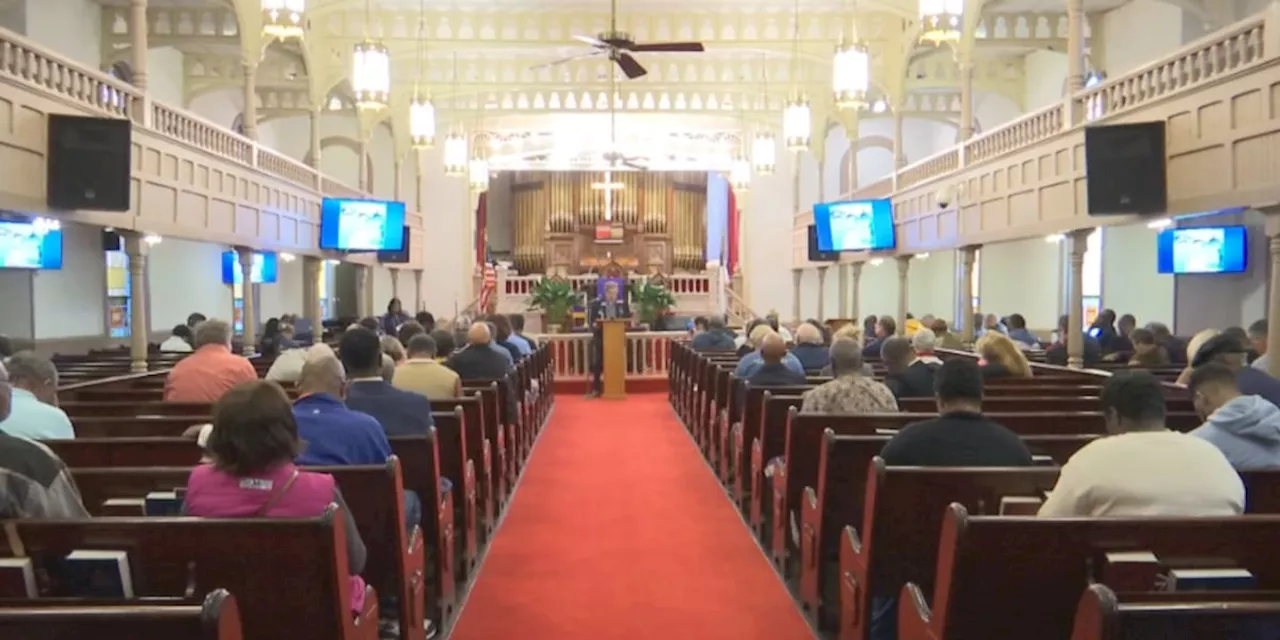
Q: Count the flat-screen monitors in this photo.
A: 5